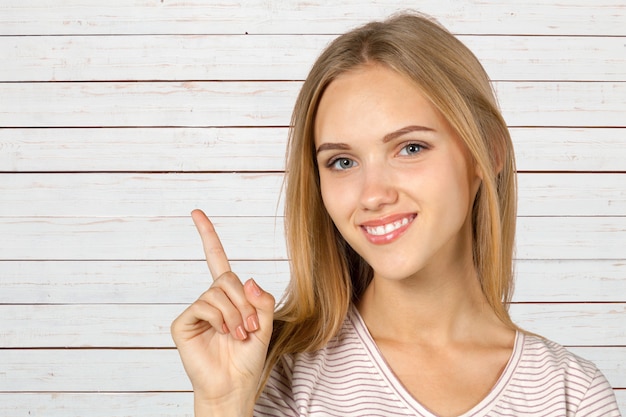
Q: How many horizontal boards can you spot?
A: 10